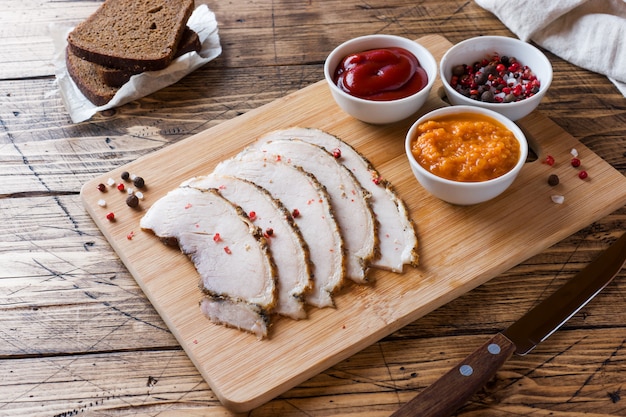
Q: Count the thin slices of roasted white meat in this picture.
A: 5